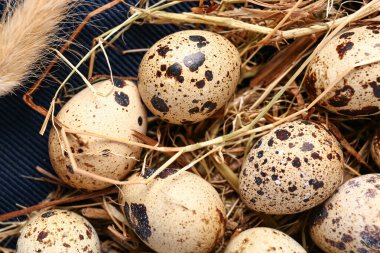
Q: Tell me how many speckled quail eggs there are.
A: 9